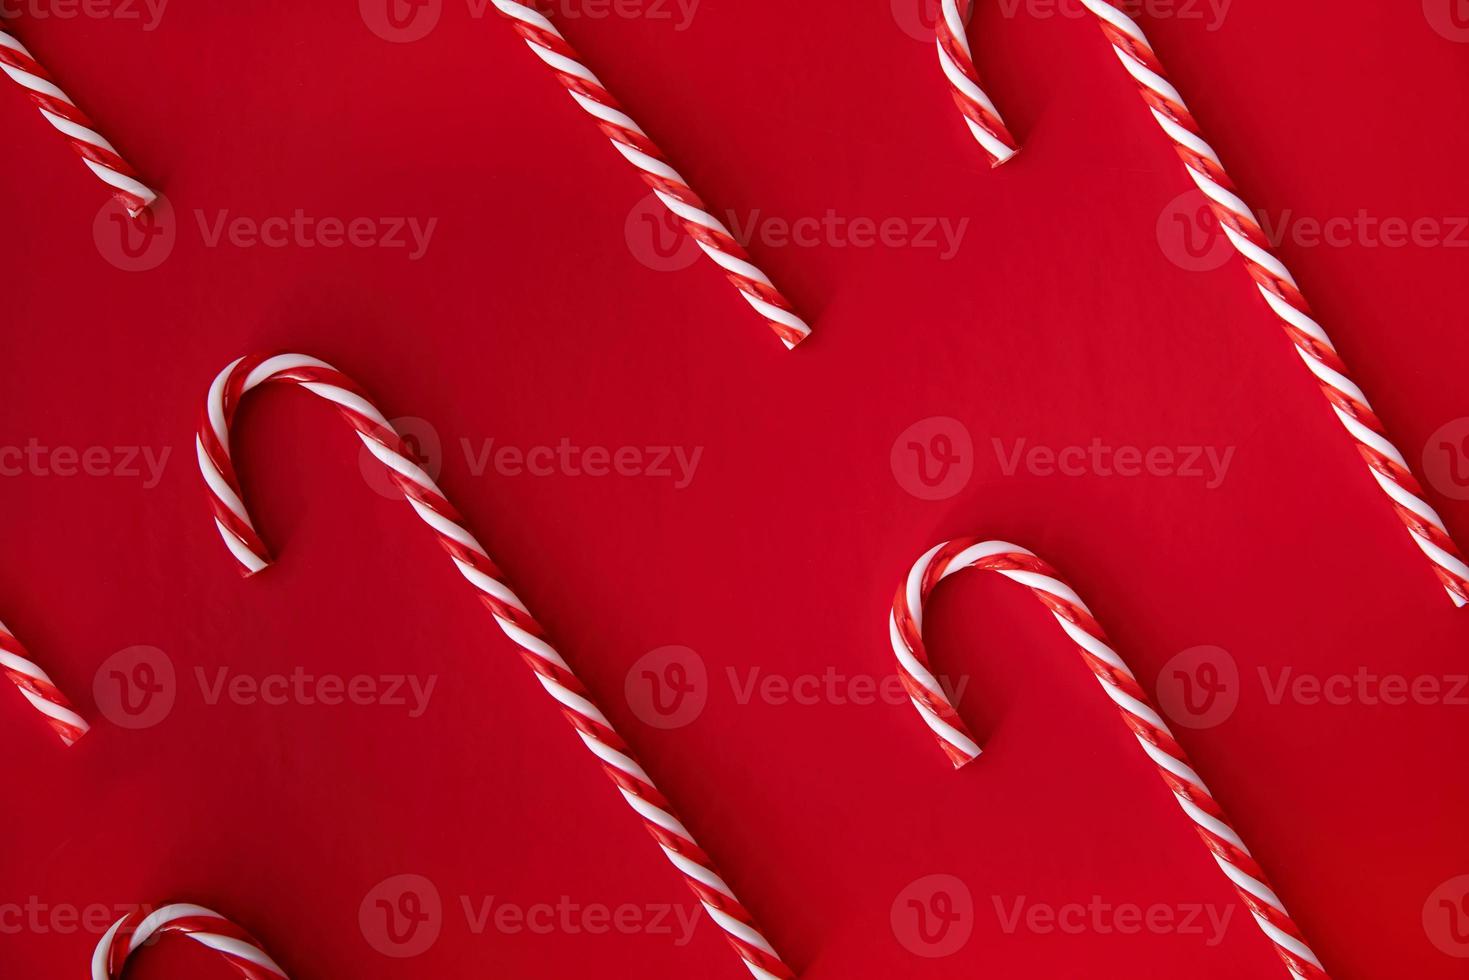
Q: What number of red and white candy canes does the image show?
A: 7